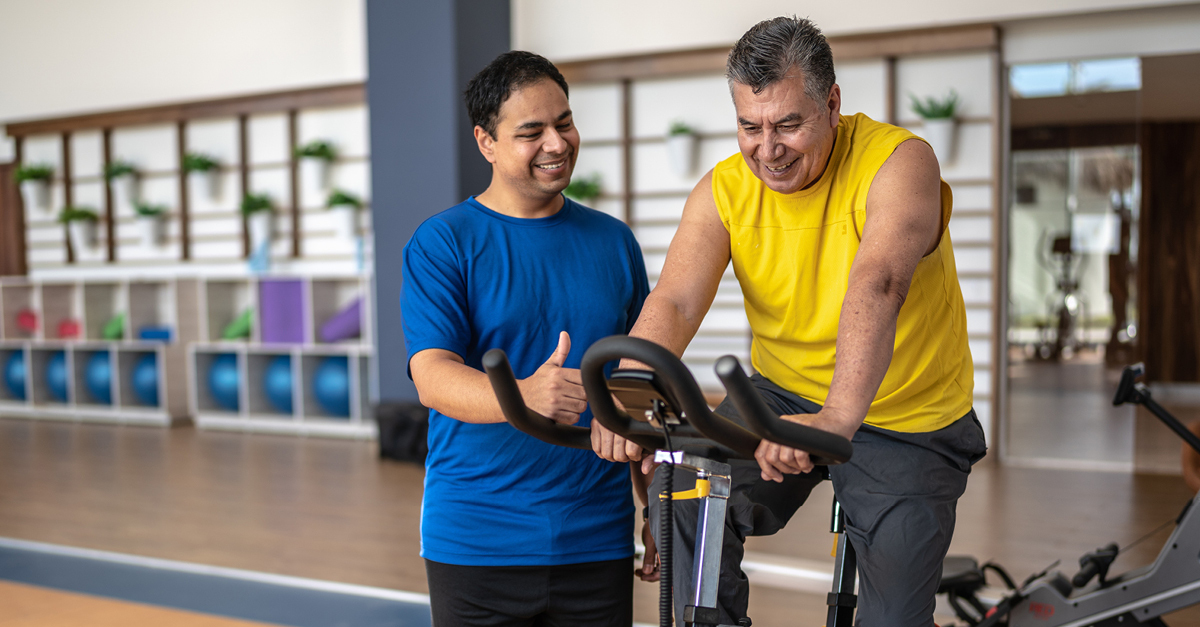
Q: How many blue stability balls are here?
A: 7